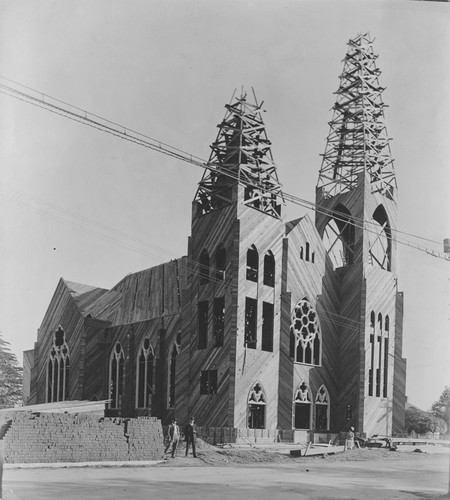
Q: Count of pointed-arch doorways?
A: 3